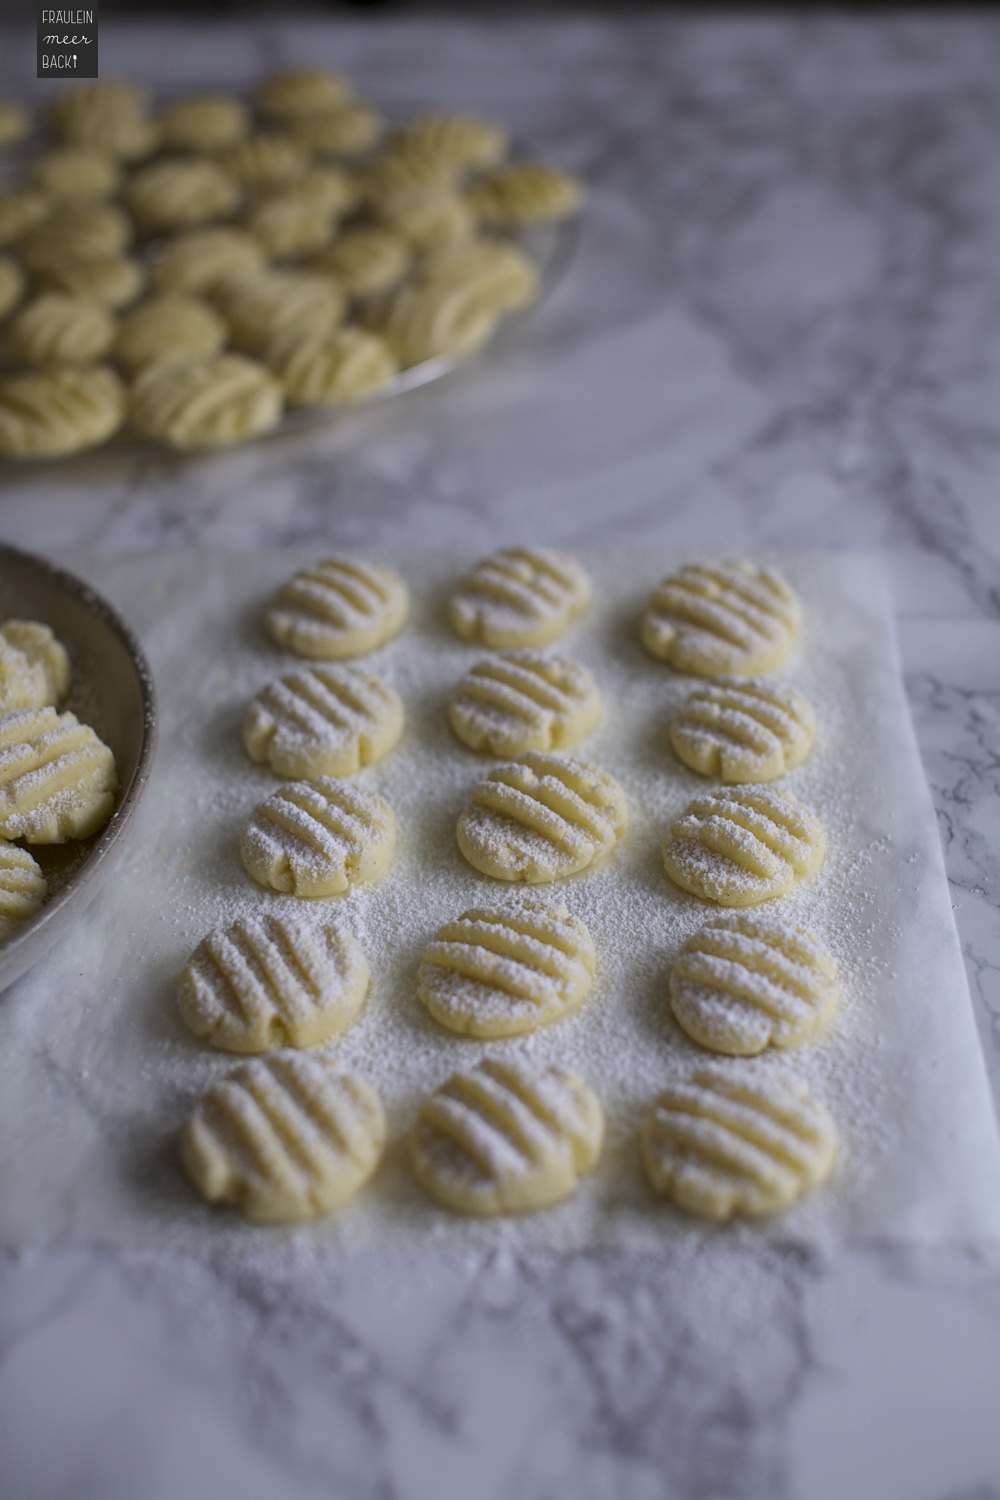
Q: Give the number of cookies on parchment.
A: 15